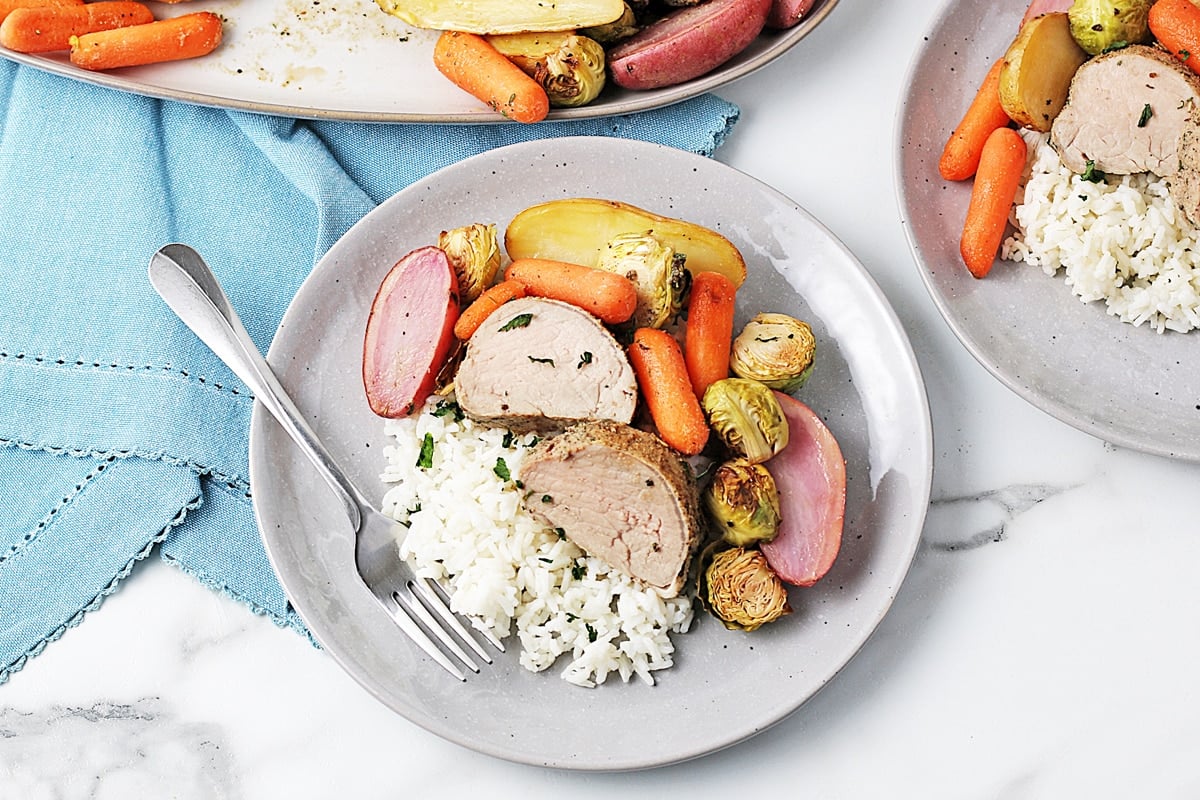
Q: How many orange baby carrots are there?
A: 11